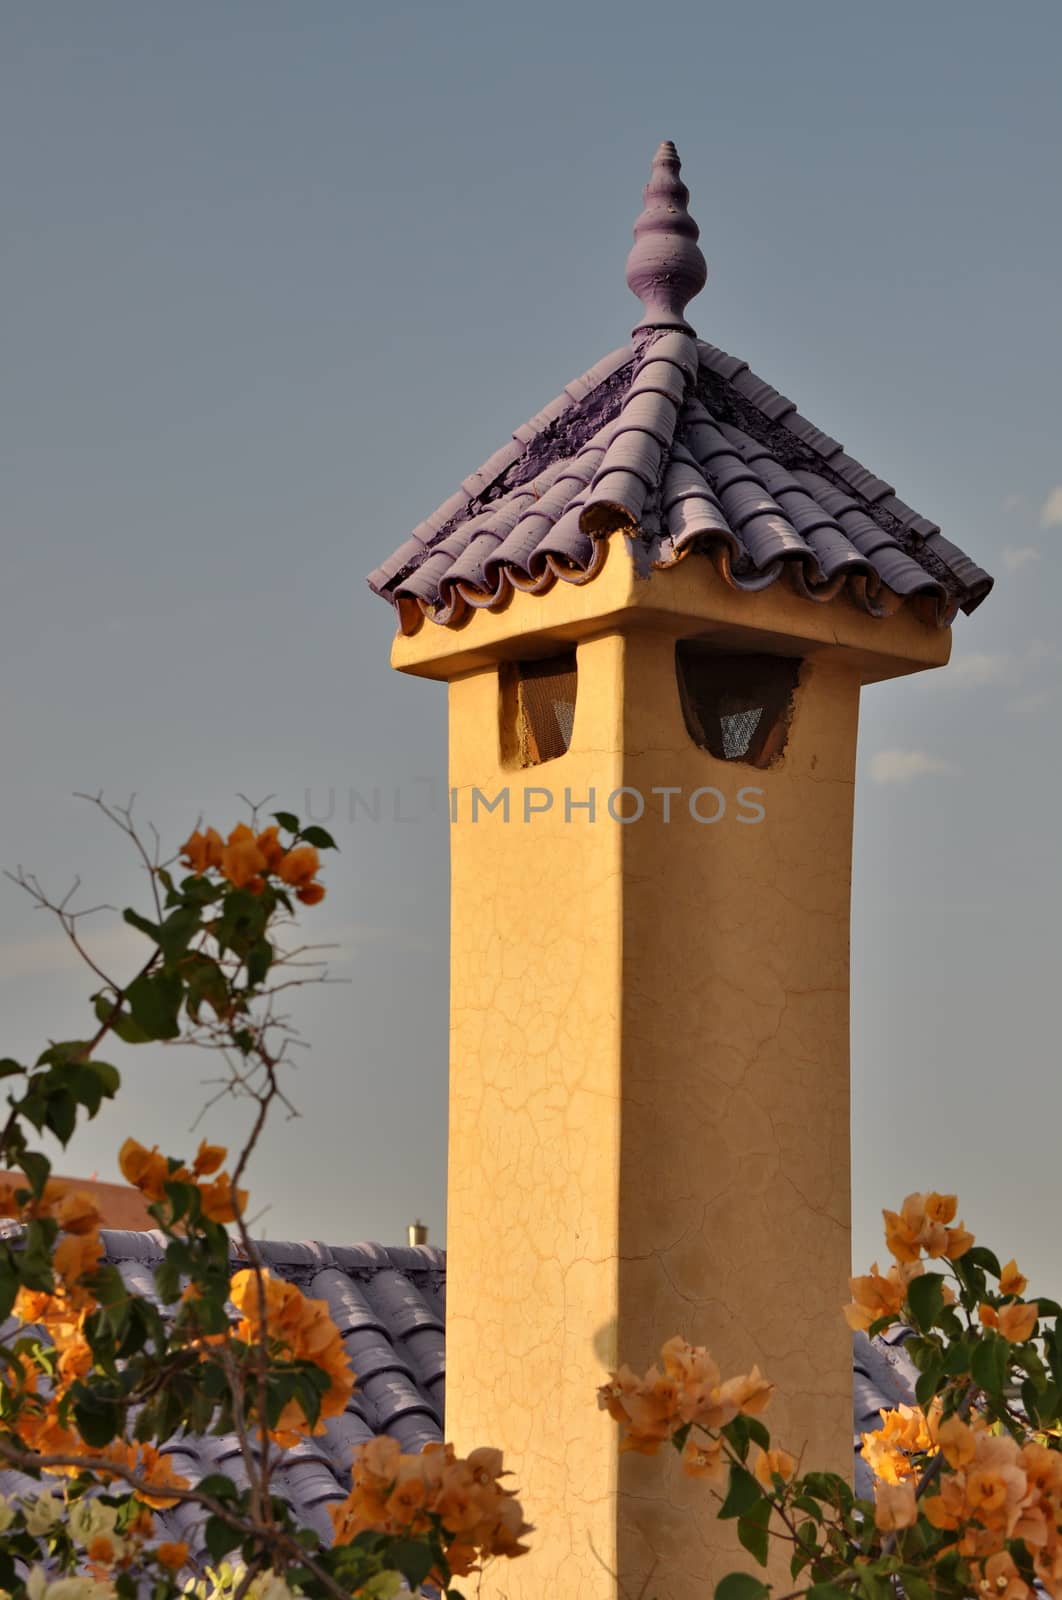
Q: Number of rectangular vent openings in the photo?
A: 2